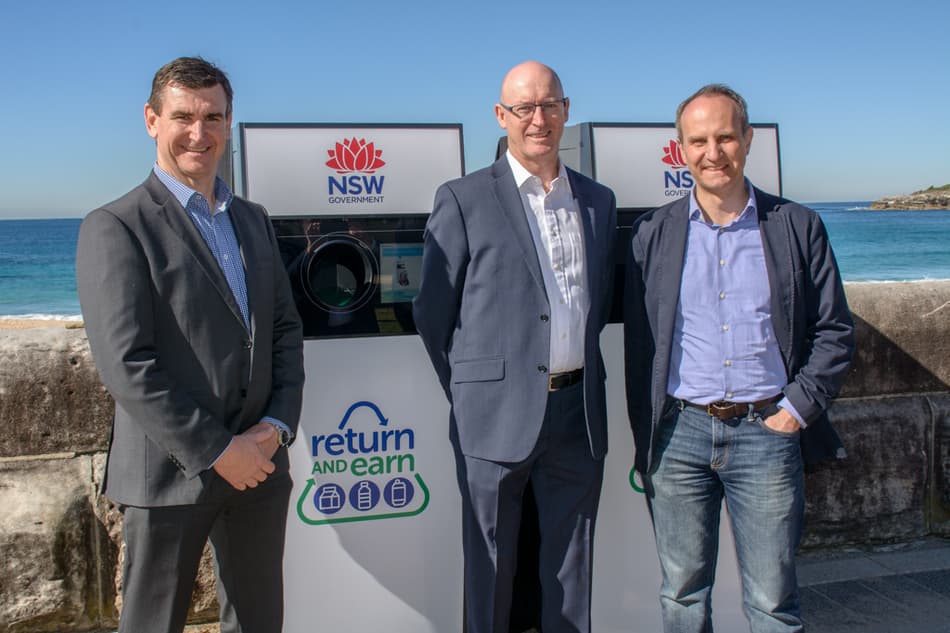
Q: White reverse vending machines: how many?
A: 2